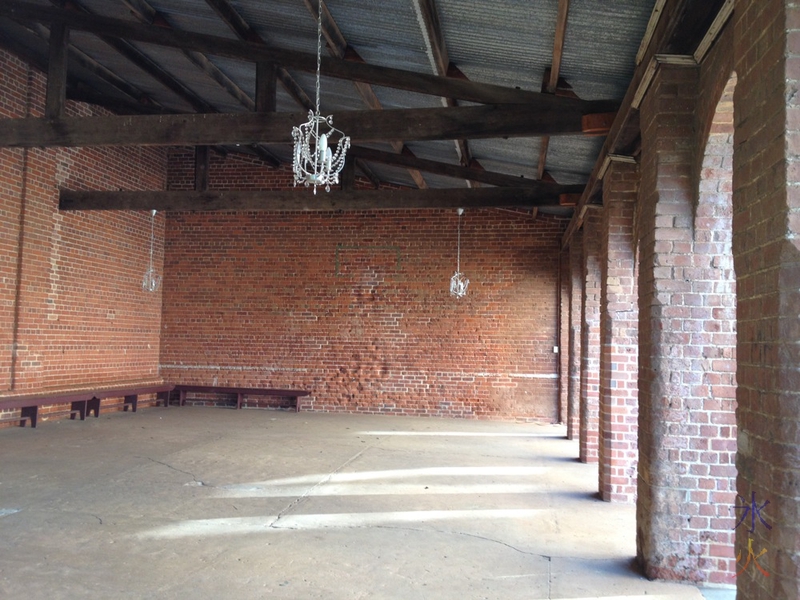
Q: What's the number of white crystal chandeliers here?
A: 3